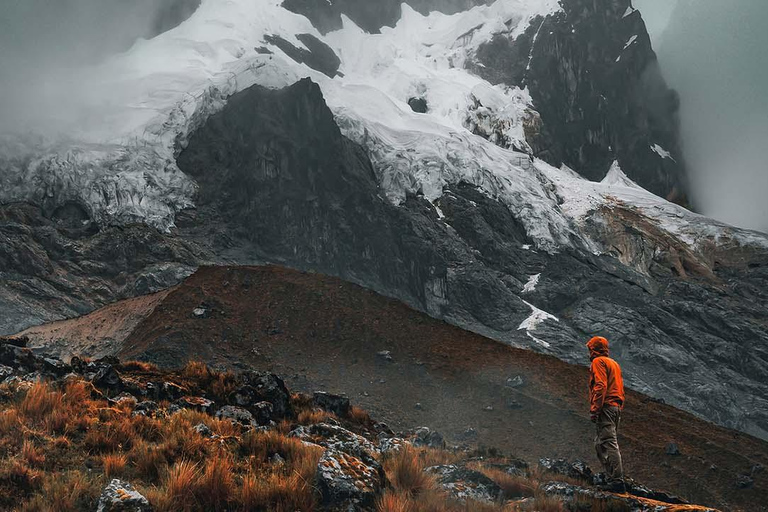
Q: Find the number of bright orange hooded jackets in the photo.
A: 1